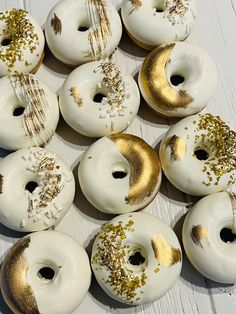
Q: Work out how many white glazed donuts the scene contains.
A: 12